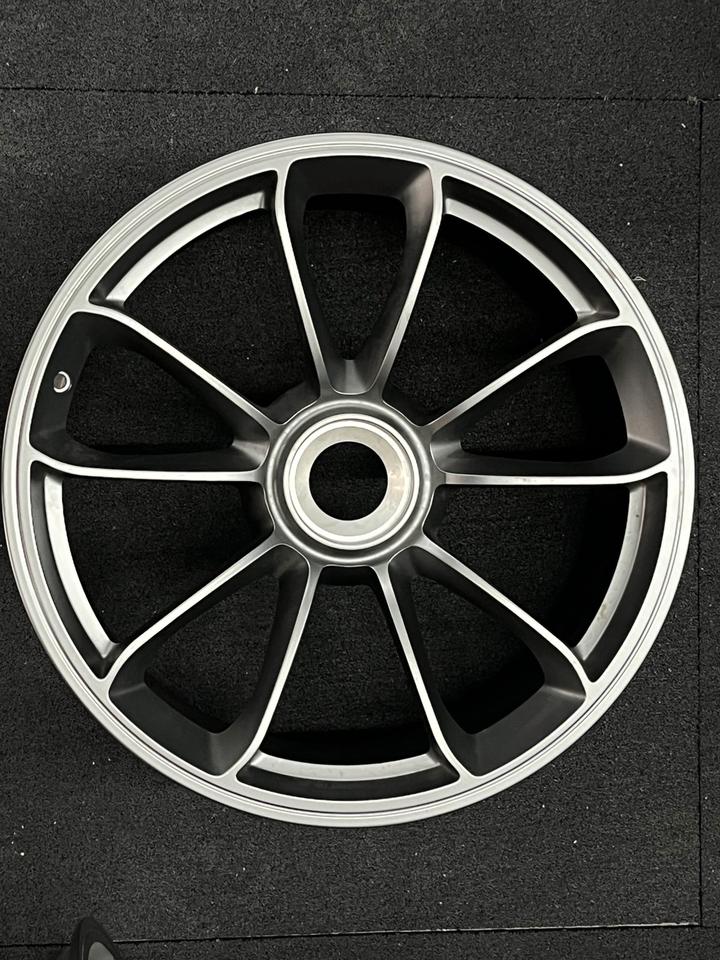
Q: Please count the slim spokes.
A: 10